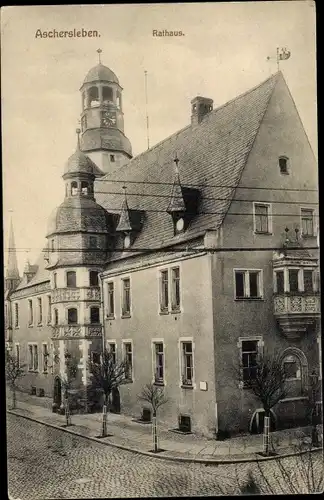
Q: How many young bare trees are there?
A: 5